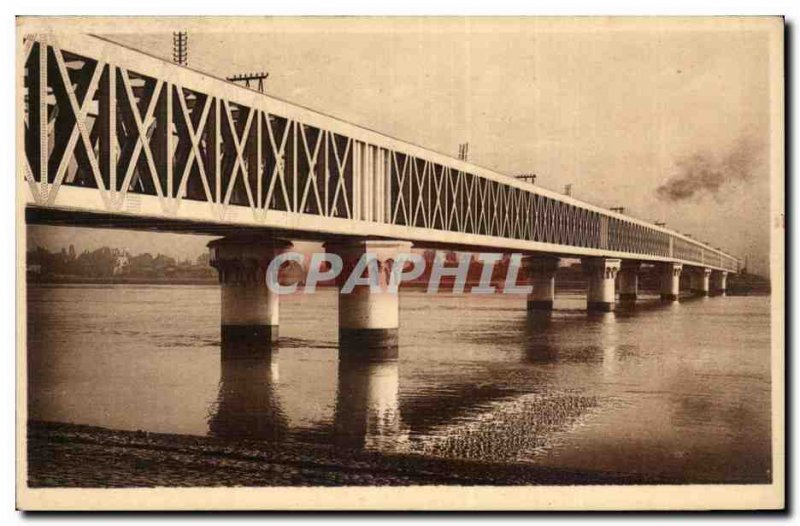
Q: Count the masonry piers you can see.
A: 8